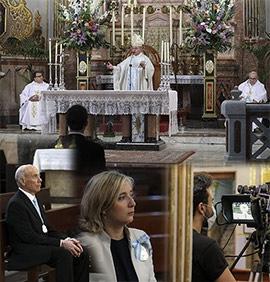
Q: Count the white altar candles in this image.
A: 12